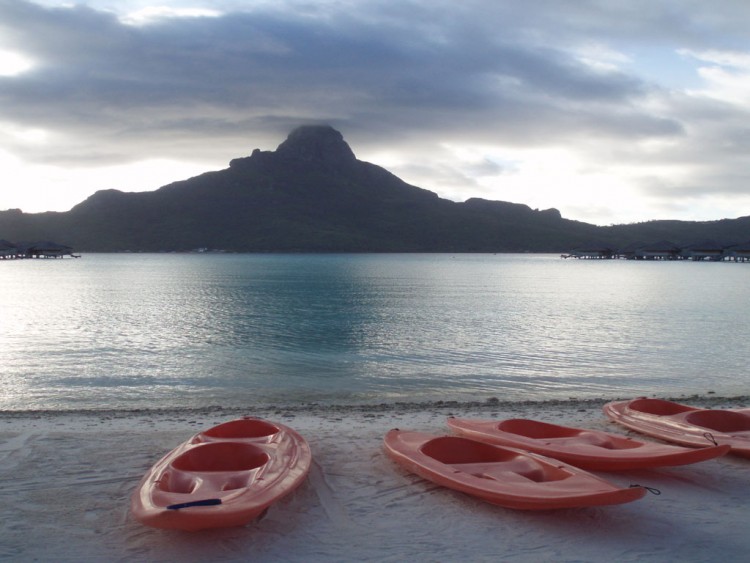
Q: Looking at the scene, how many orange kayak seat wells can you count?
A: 6